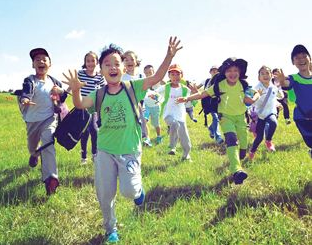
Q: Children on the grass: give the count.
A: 11